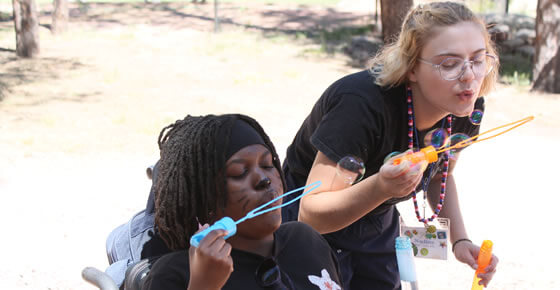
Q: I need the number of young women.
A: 2